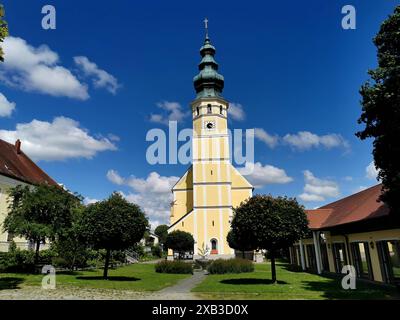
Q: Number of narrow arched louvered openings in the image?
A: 3